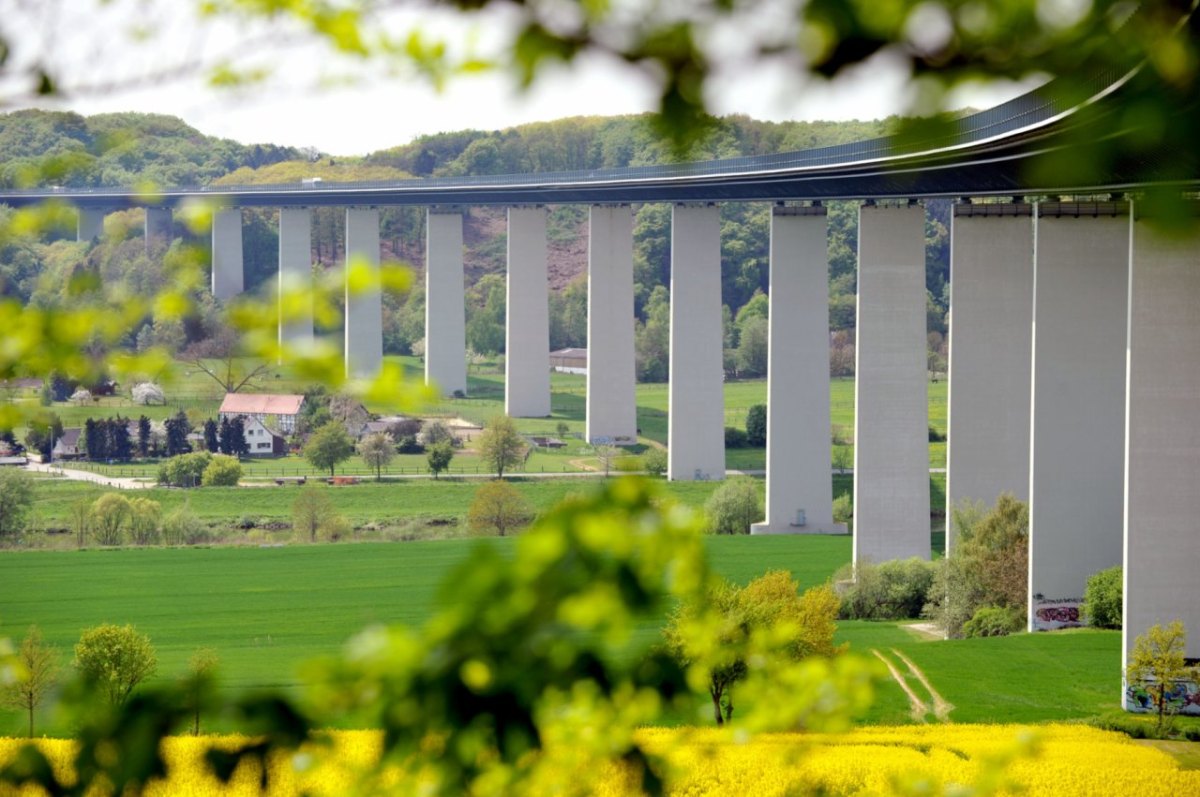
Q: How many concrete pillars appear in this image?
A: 14